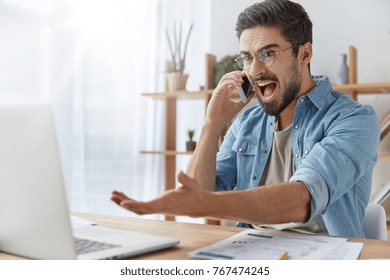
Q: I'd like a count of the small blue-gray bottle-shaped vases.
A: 1